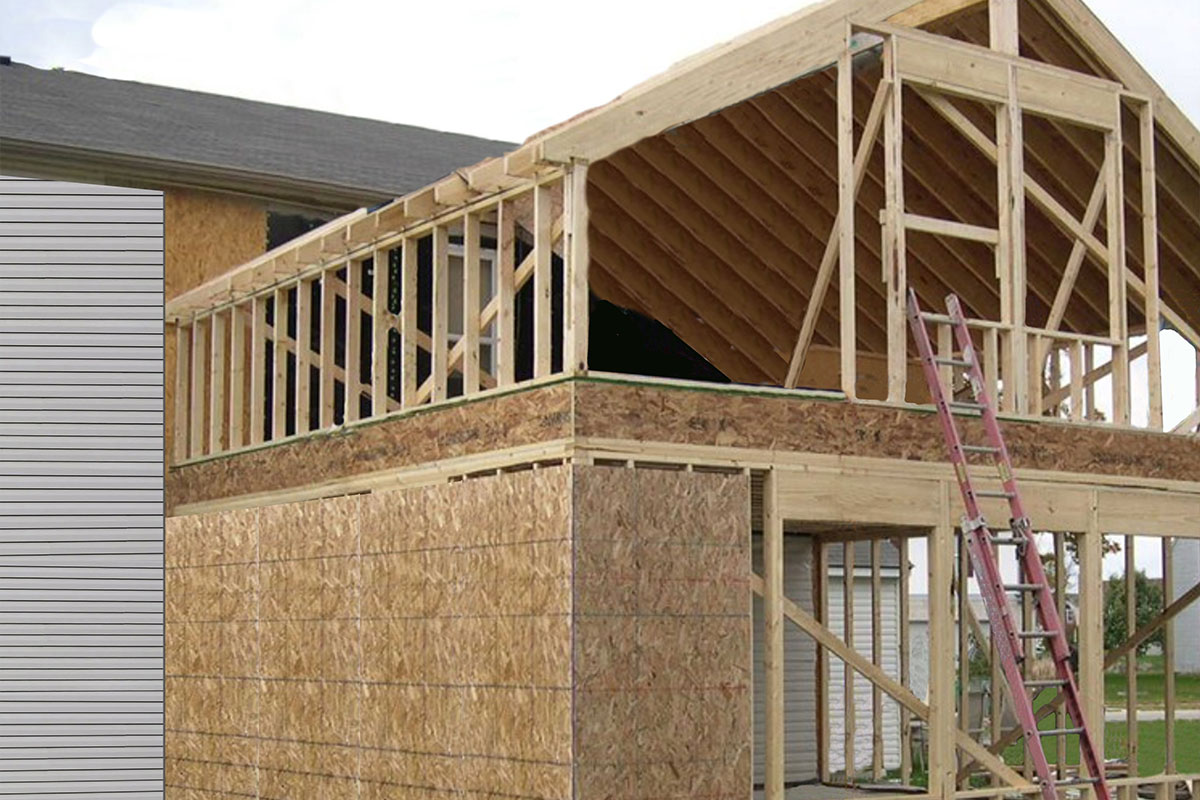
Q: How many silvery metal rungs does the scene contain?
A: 11